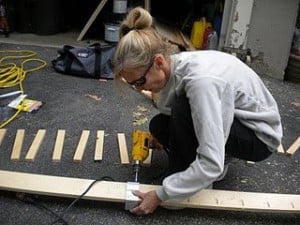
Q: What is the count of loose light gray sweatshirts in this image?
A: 1